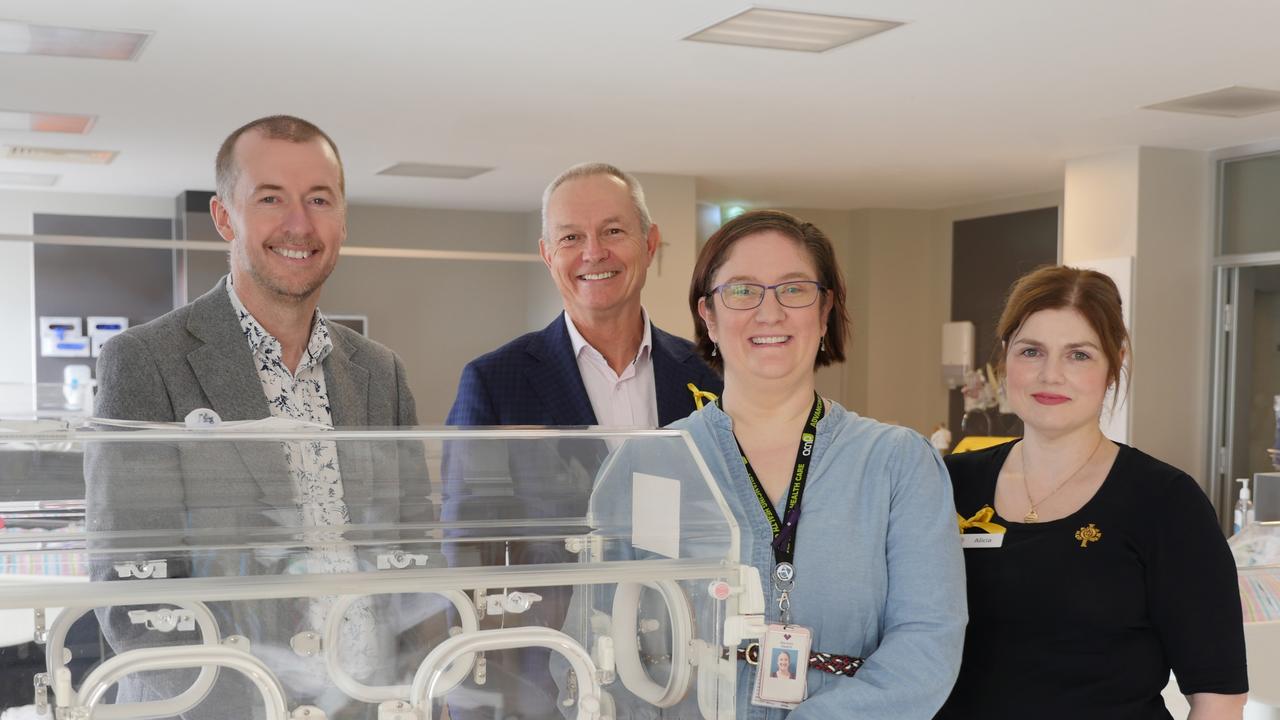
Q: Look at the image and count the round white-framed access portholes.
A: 5